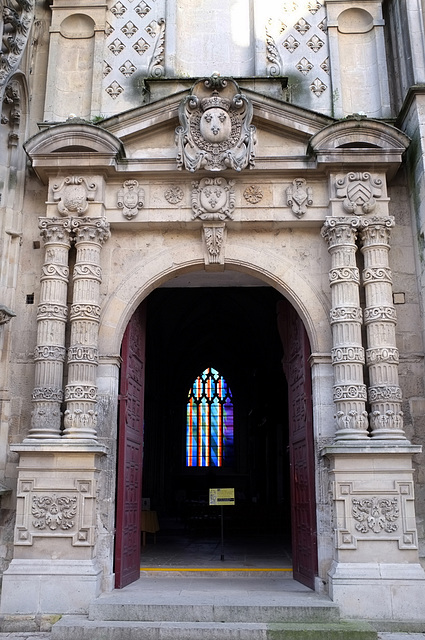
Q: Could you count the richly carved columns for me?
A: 4